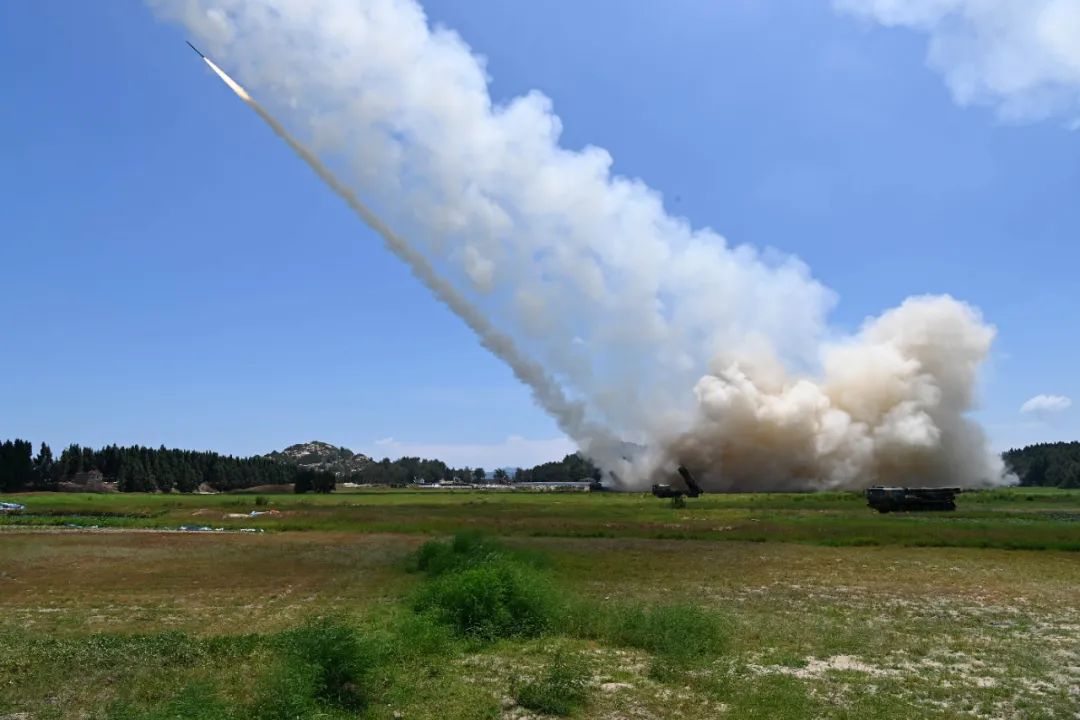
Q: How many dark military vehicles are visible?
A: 2